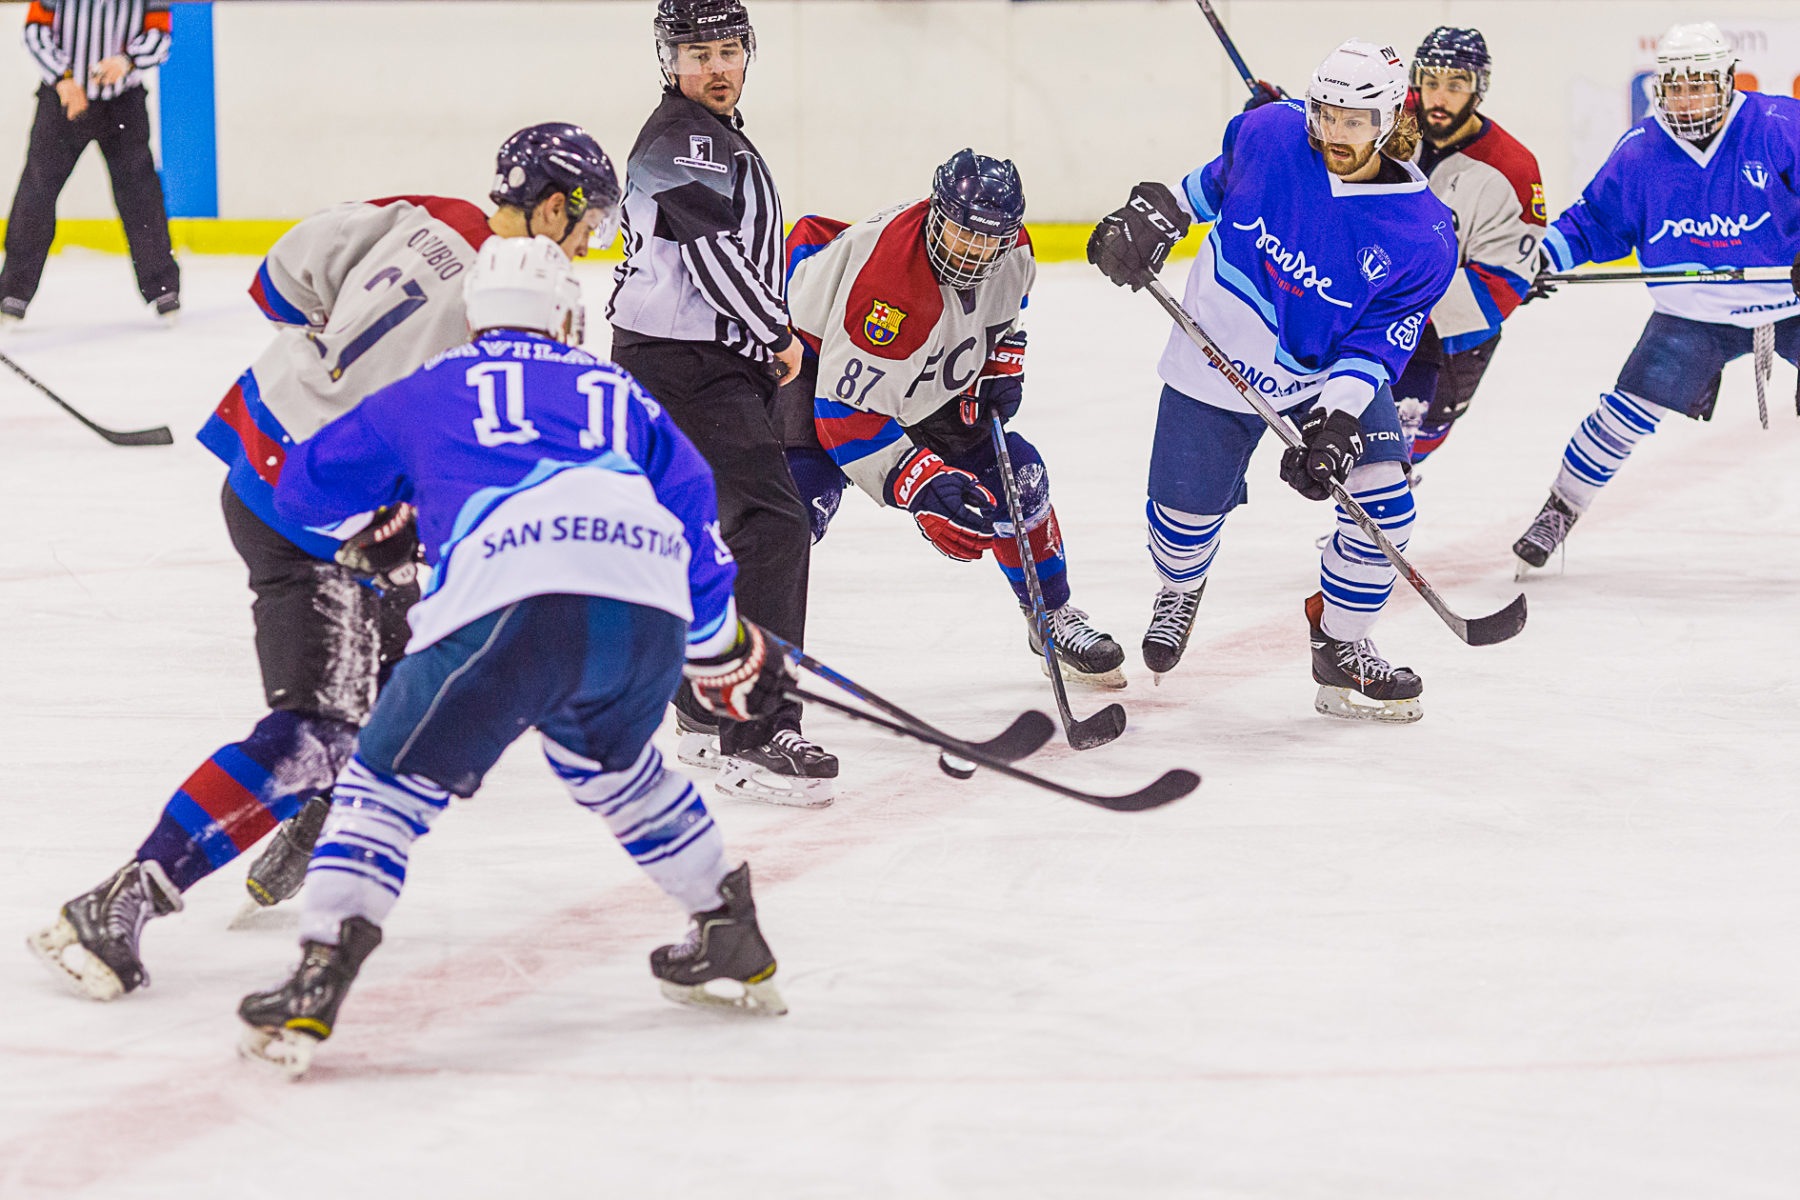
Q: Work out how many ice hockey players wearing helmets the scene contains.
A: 6